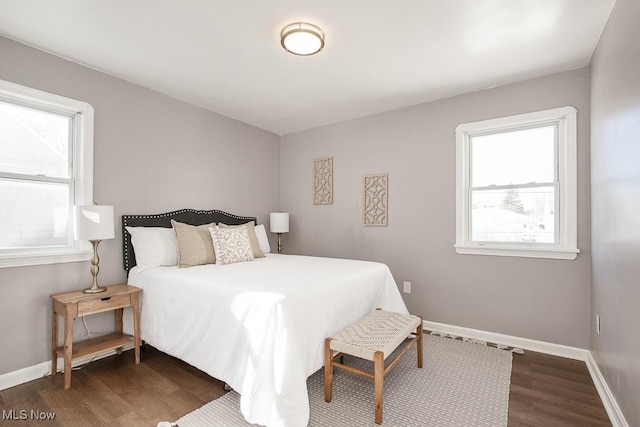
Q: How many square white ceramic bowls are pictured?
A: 0